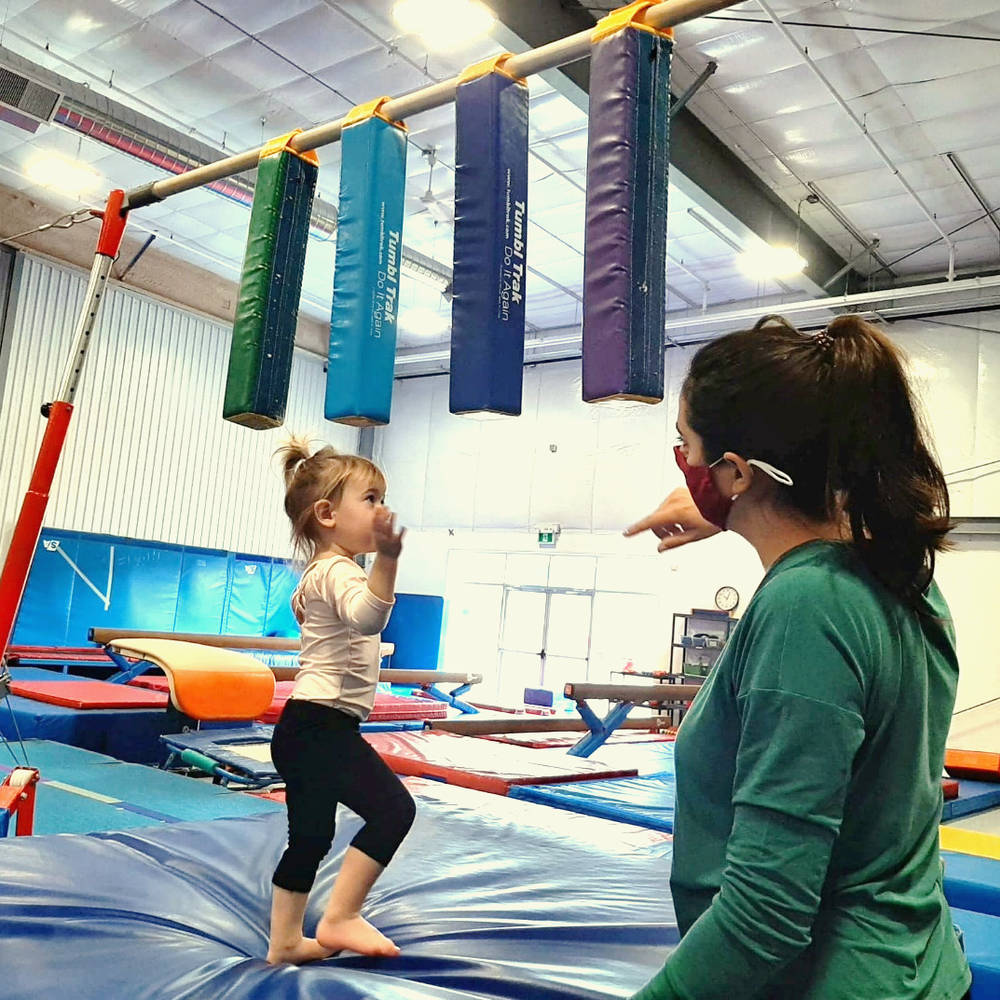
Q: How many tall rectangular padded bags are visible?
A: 4